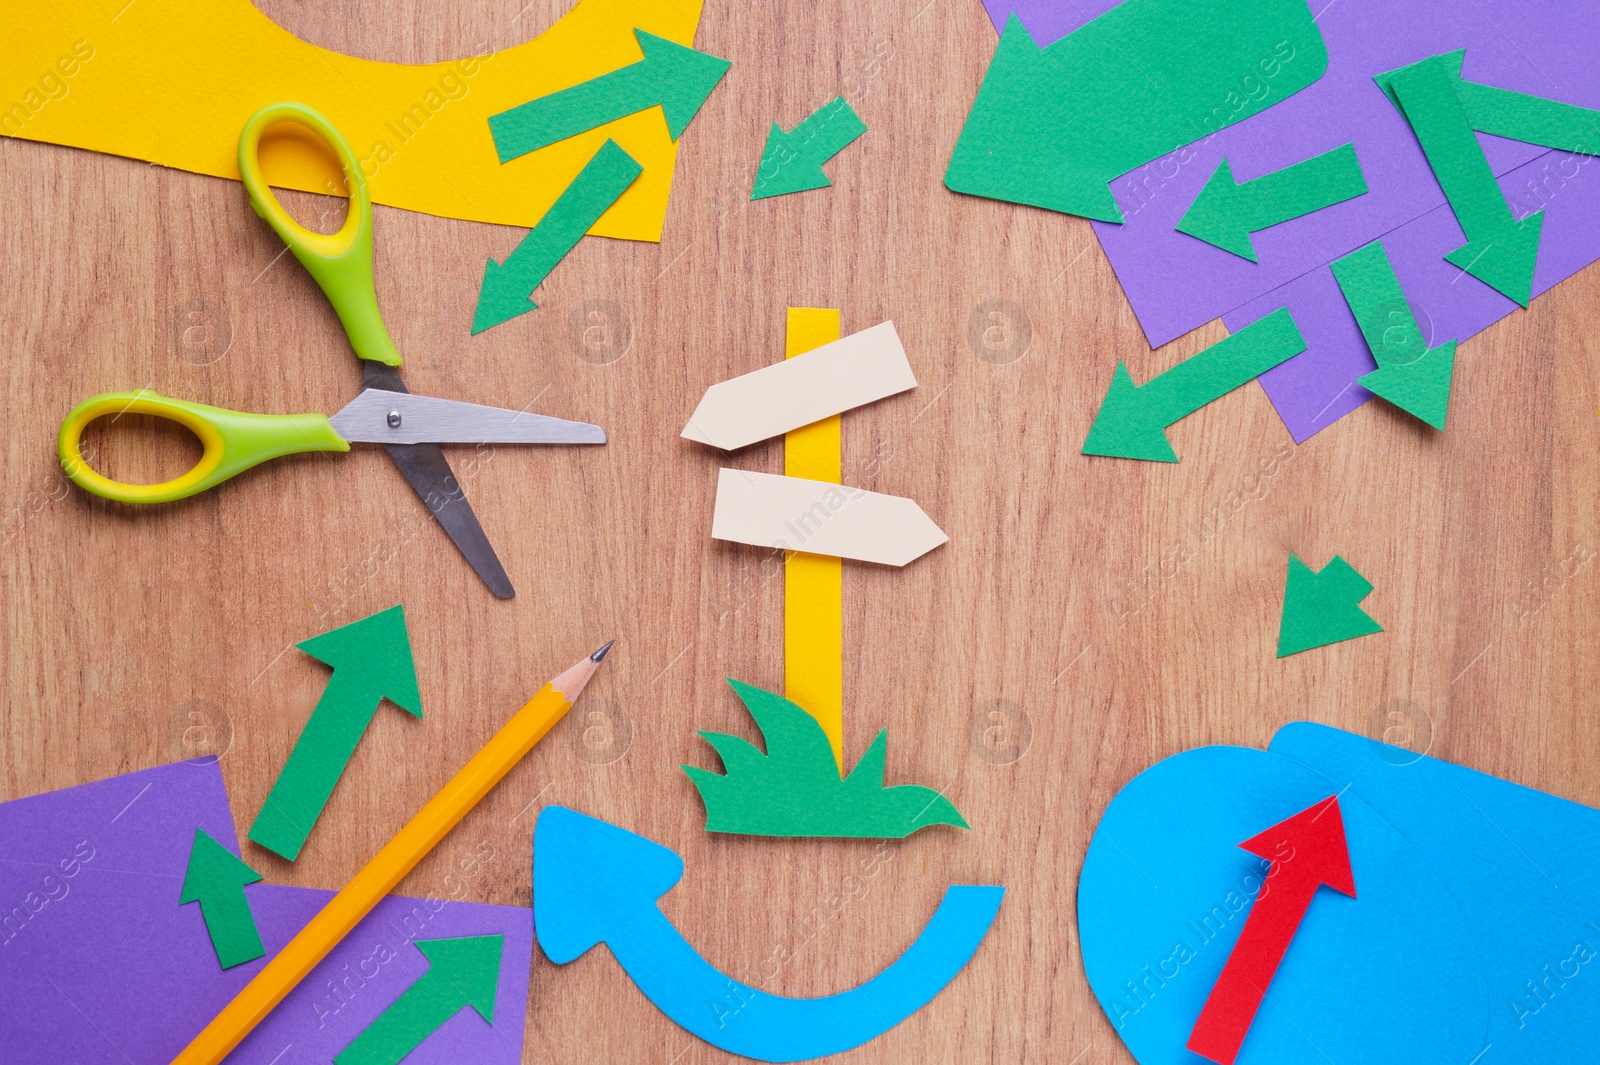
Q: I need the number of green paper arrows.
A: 13